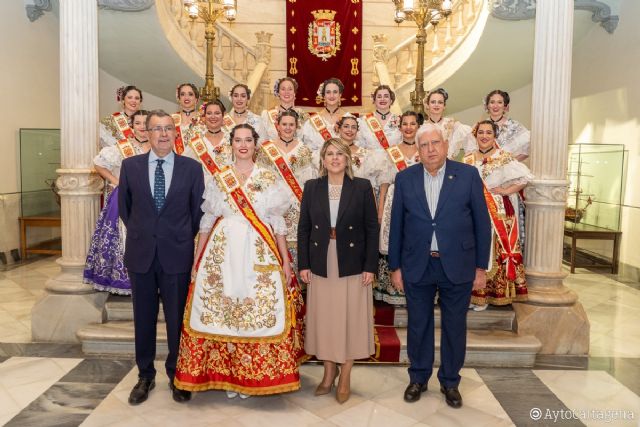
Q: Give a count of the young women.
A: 15